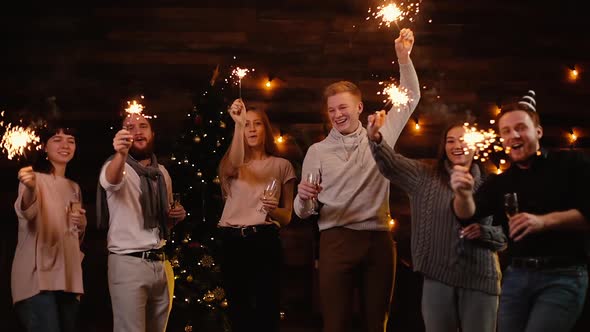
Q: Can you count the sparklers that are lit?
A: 6